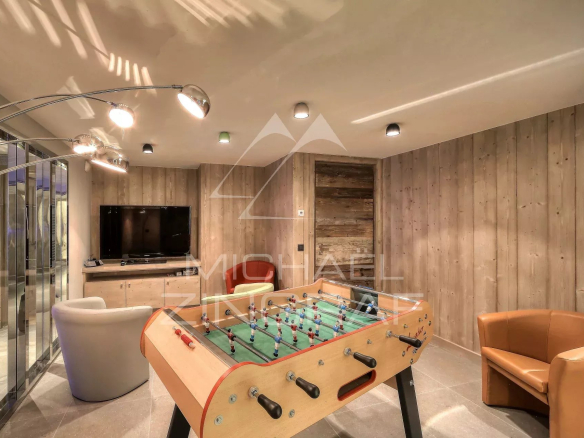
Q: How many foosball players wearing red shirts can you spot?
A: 10